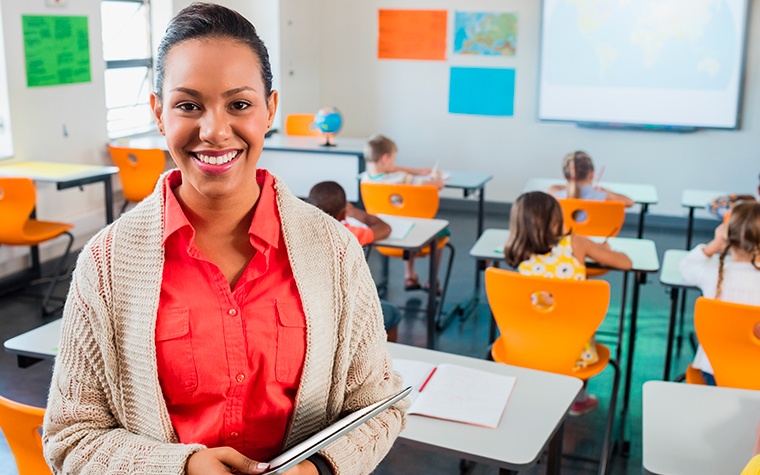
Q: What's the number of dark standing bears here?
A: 0